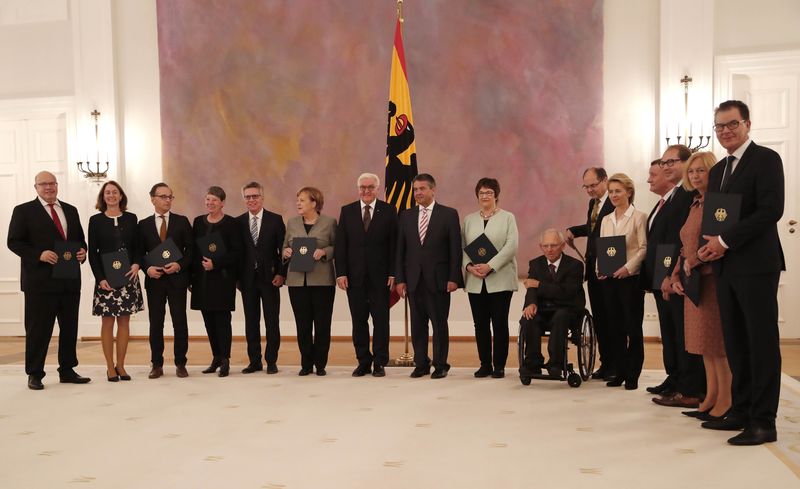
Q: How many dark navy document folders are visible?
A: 10